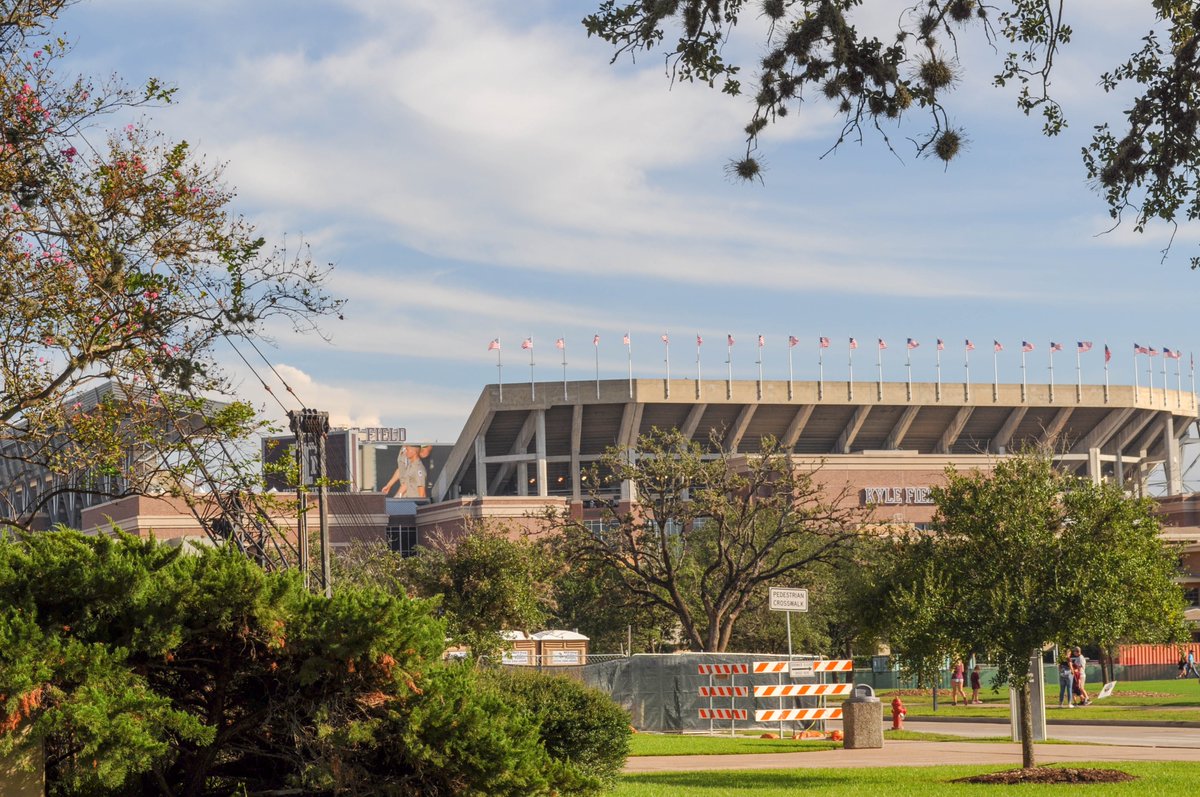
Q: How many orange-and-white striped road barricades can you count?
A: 2